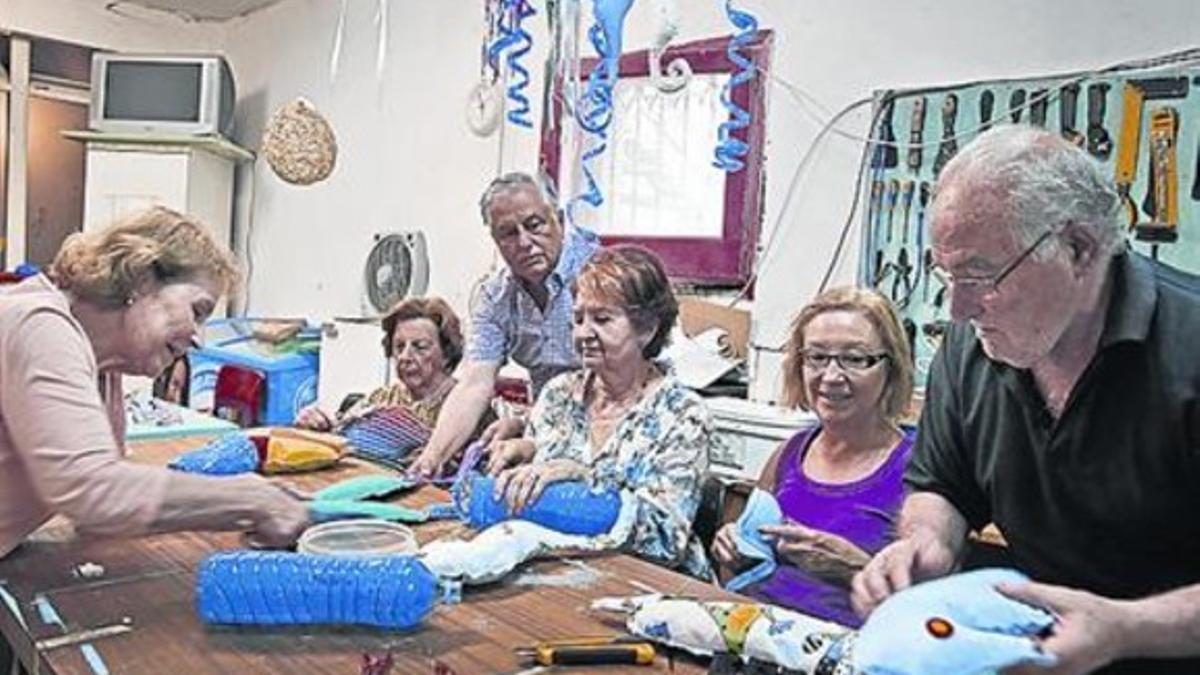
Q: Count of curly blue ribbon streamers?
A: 3